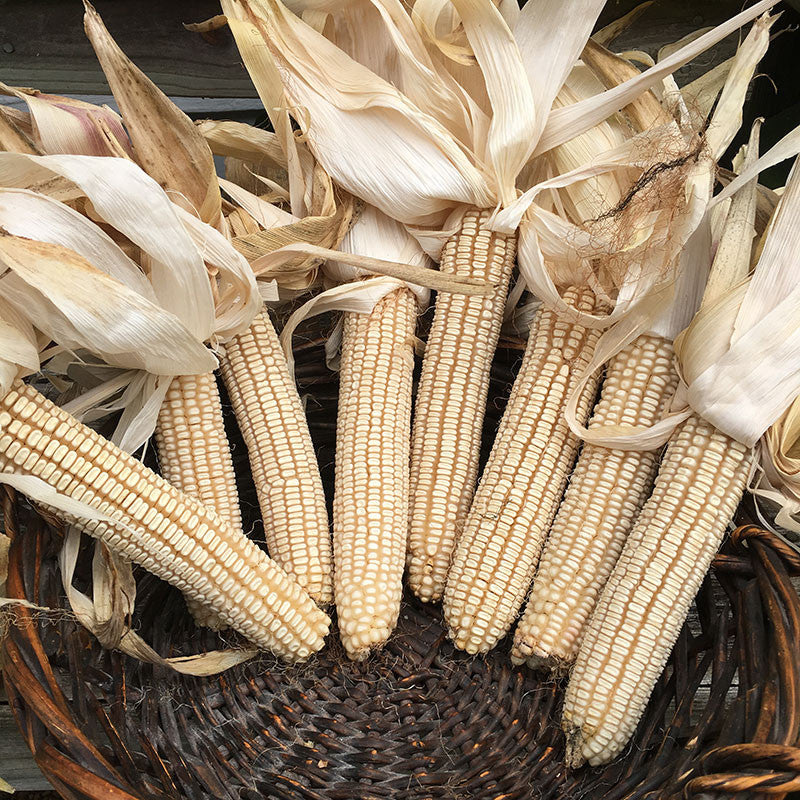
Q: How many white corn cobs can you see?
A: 8